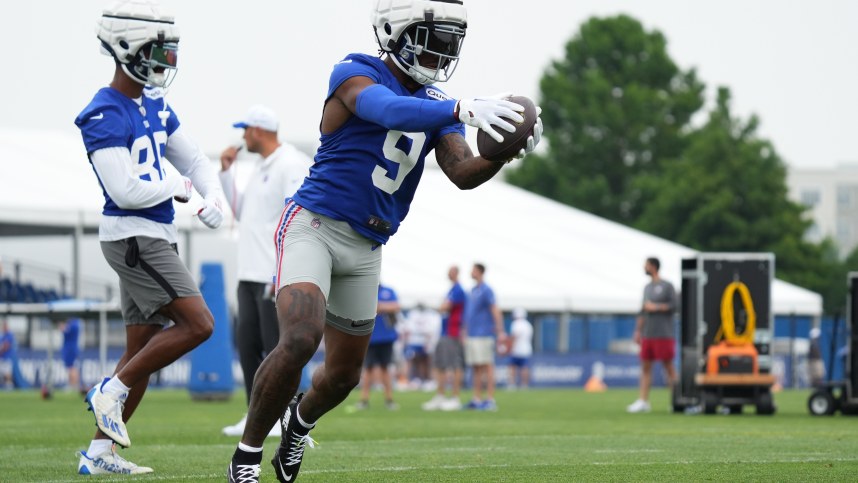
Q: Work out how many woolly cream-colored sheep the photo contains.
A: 0